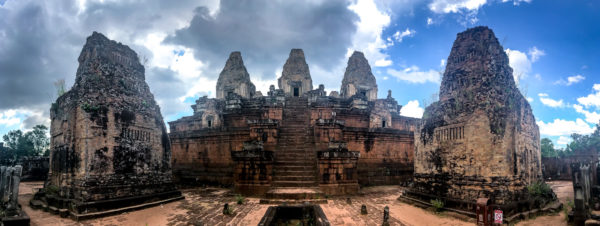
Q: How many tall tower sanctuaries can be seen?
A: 5